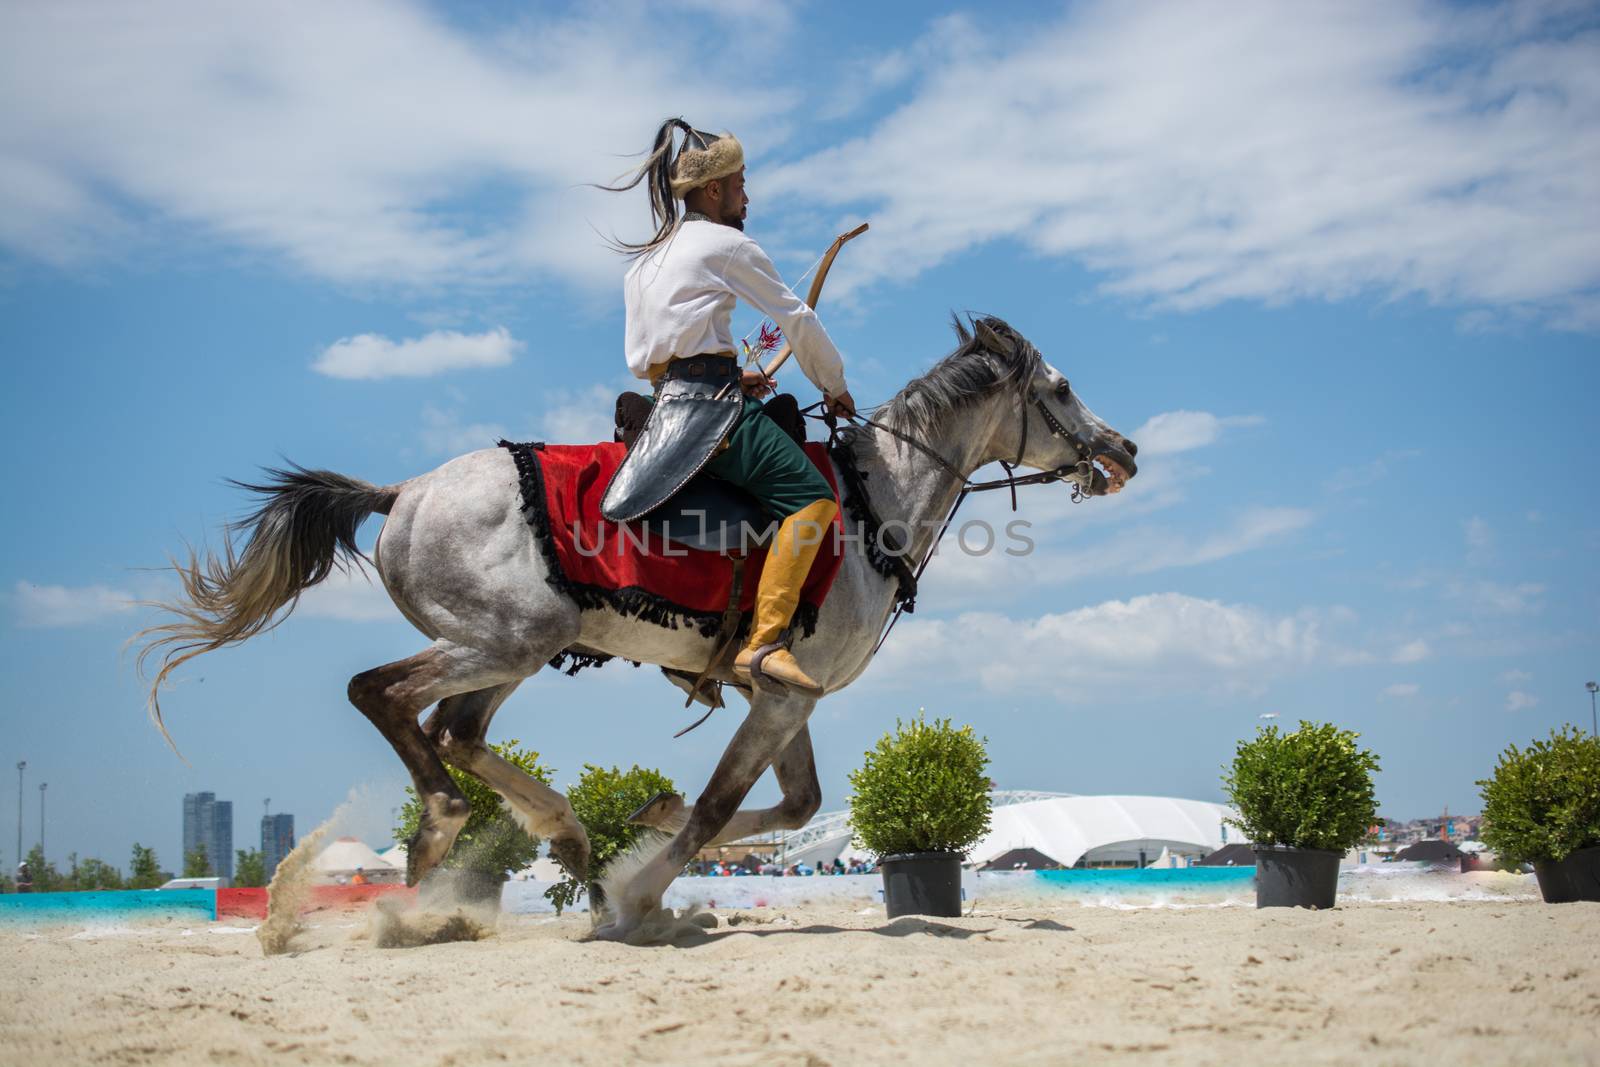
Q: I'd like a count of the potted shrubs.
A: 5